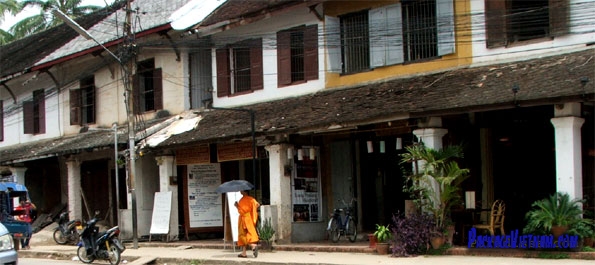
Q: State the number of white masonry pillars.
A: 6